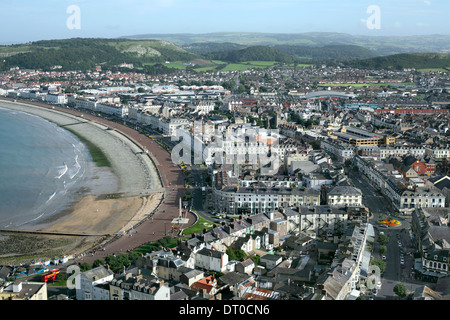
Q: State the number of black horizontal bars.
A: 1